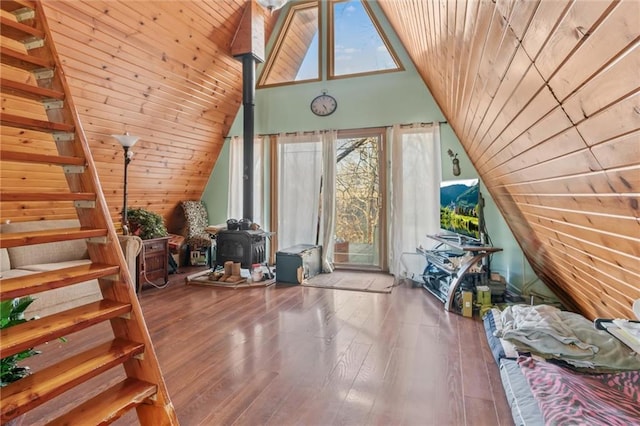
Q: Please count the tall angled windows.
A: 2